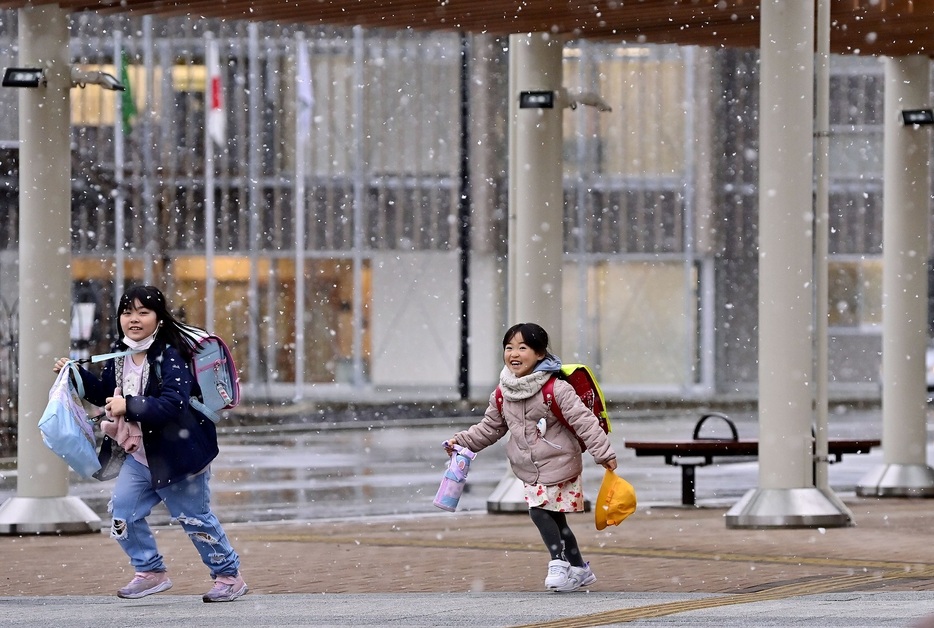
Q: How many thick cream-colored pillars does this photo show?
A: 4